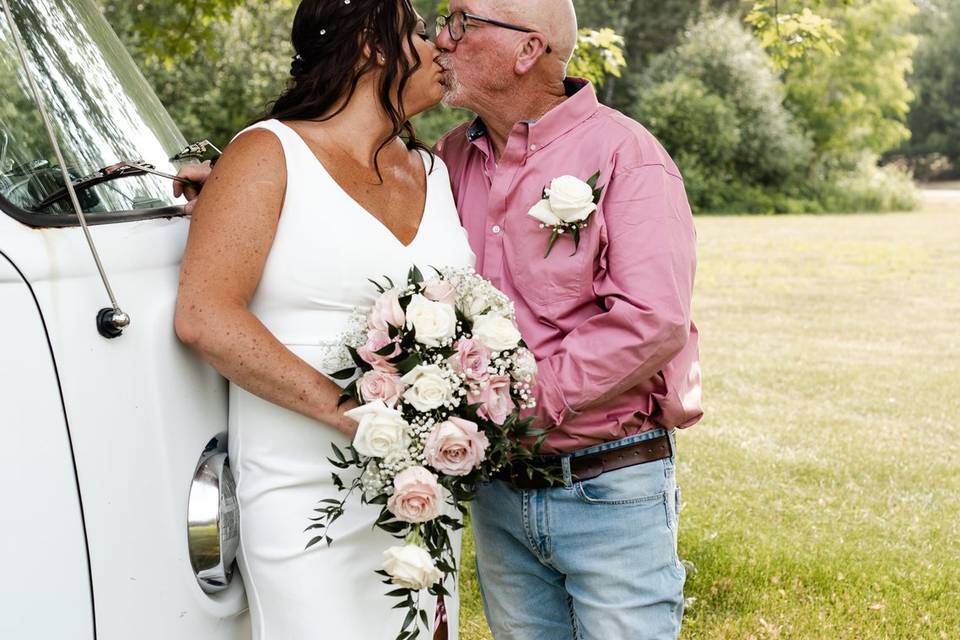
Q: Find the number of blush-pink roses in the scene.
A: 8